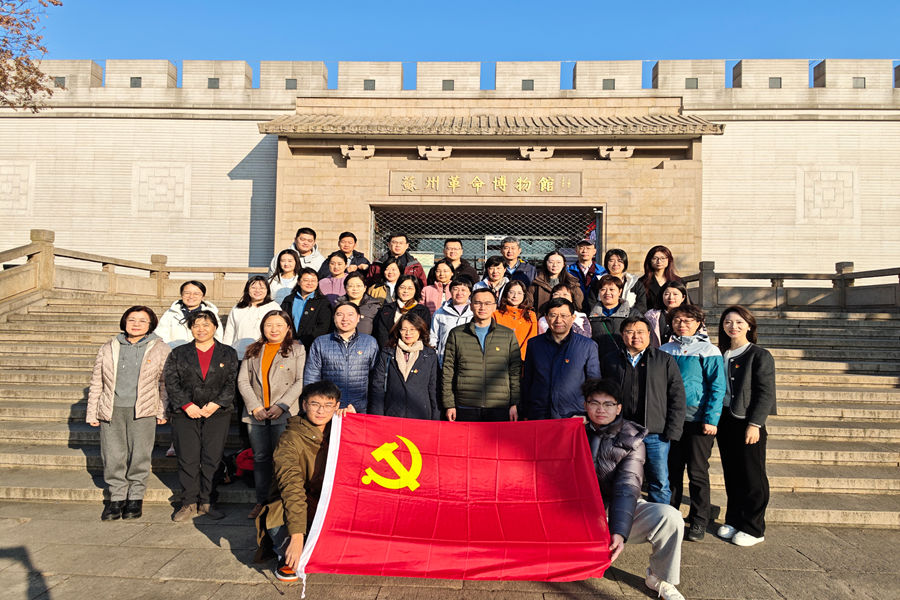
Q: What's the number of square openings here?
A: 11